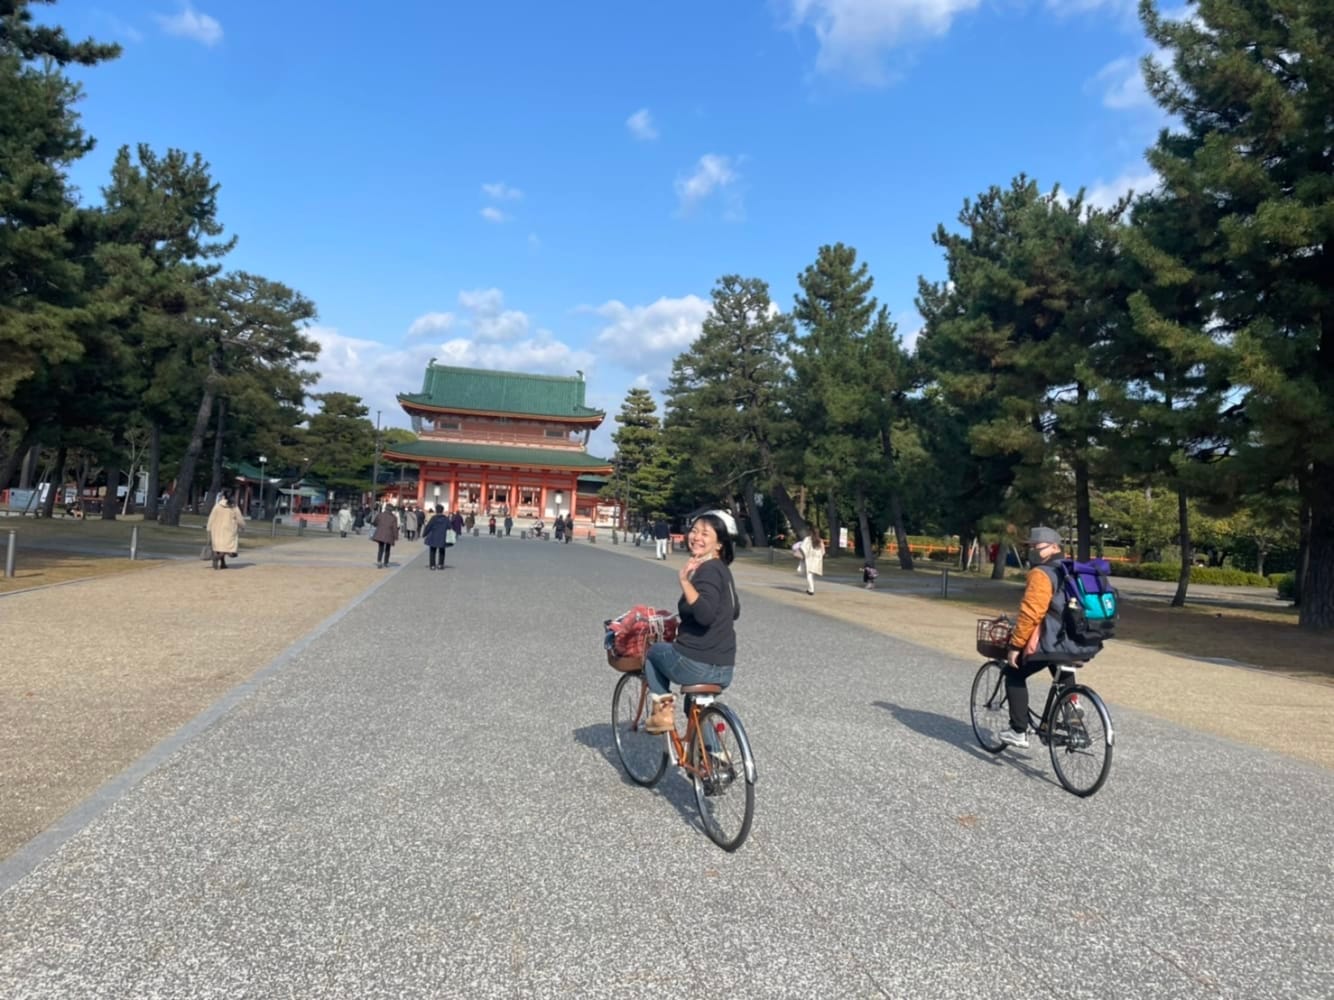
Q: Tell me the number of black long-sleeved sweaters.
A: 1